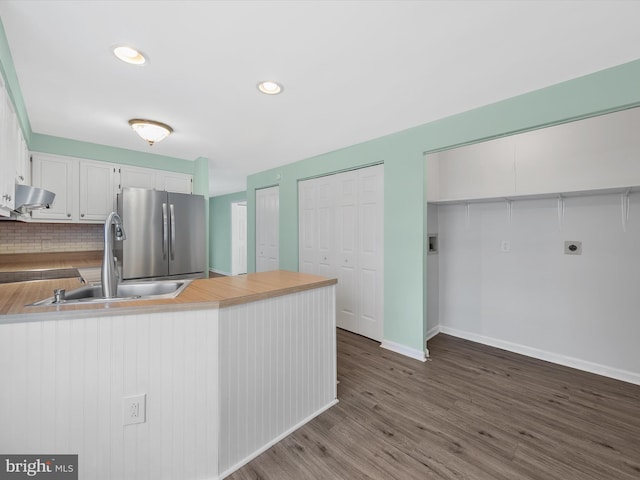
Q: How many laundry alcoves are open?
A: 1